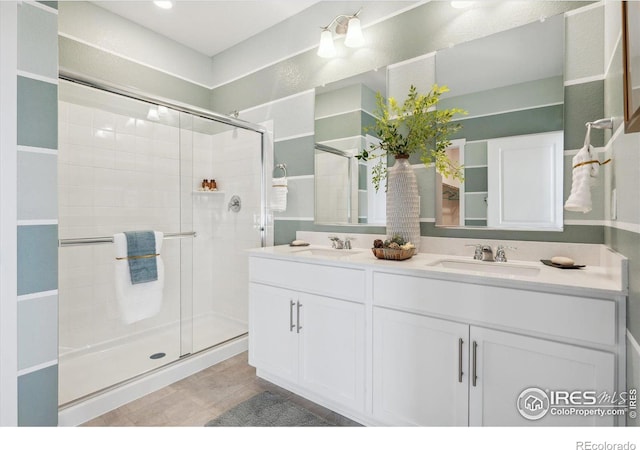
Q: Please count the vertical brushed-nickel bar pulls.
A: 4